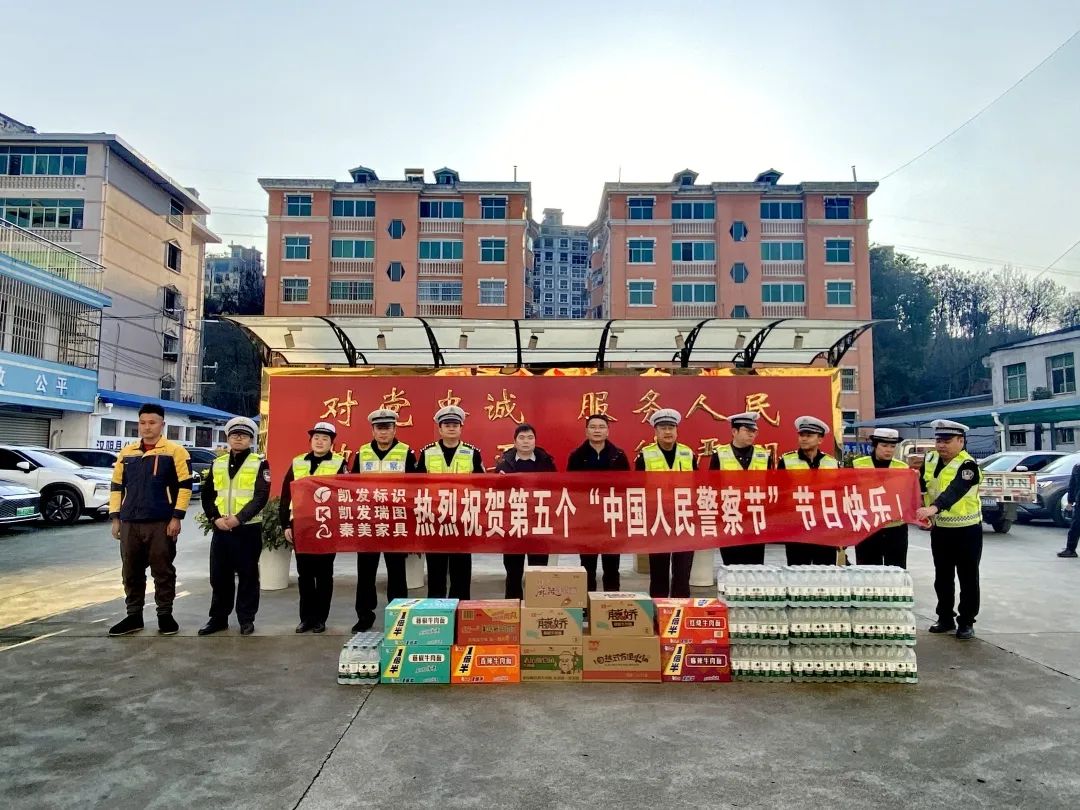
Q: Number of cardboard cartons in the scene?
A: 11